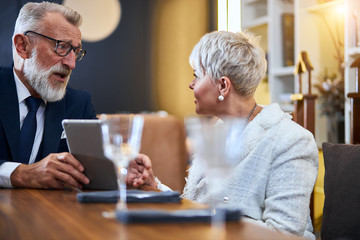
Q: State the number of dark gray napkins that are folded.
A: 2